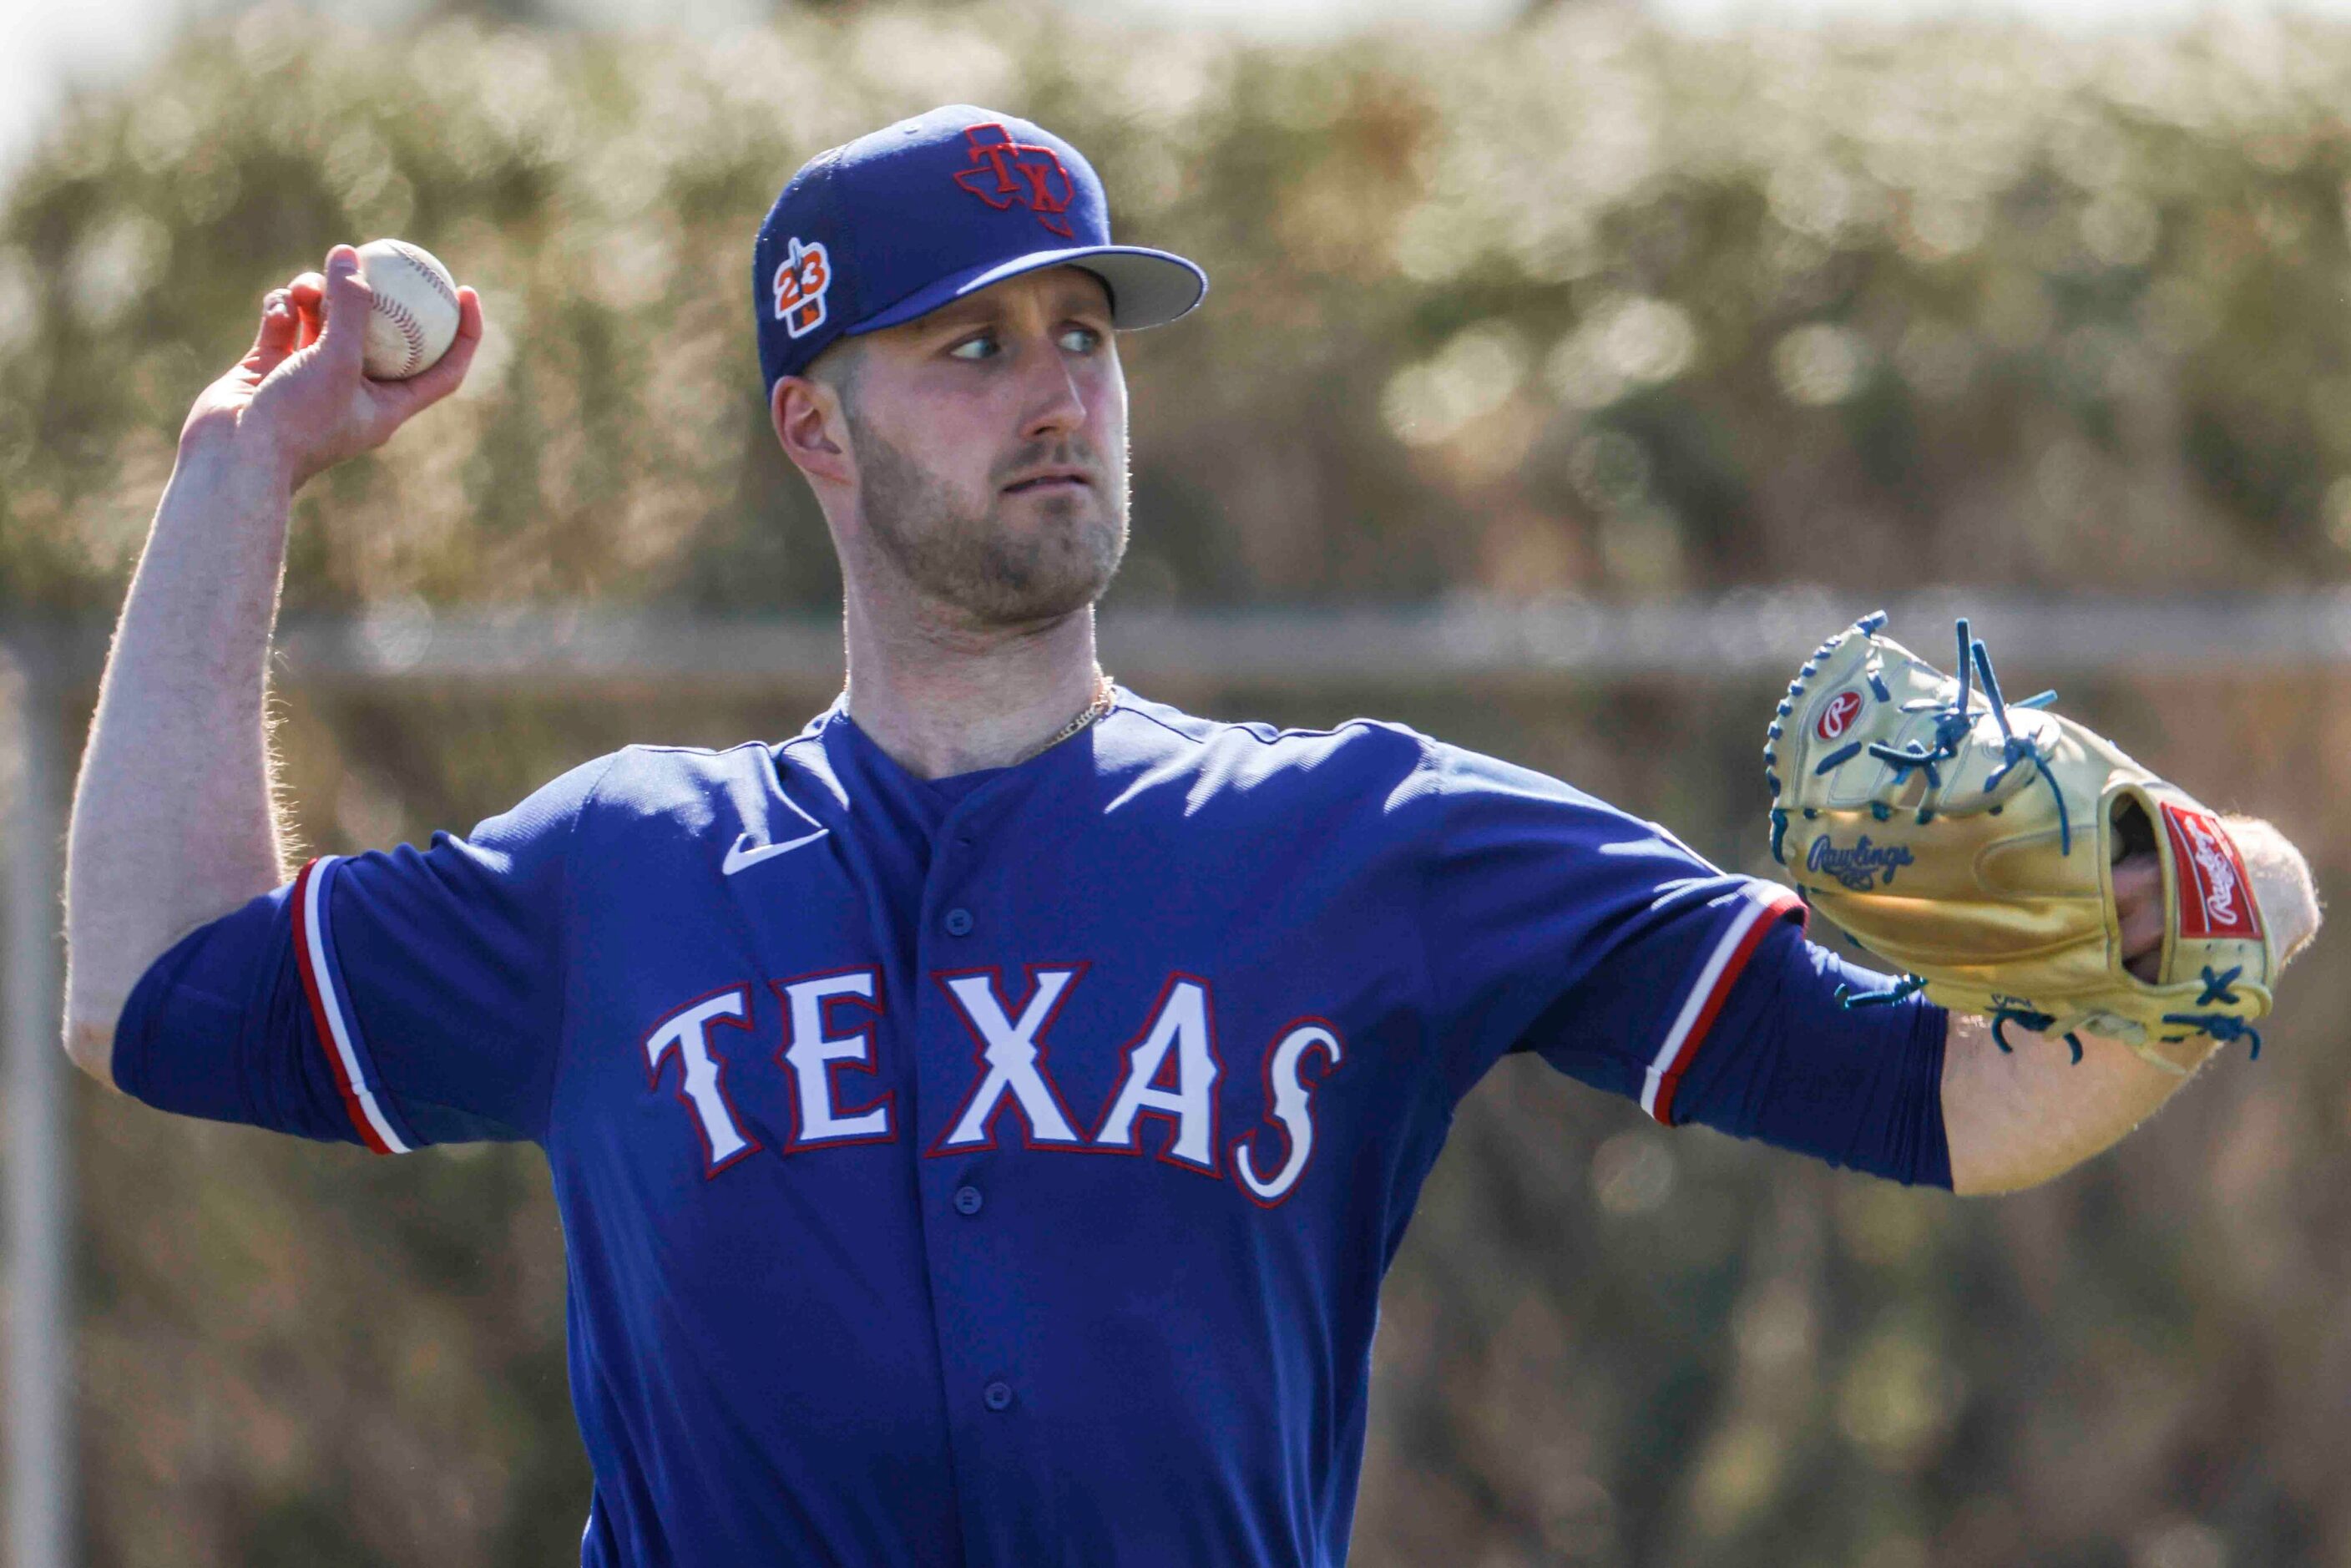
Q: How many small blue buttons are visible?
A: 3